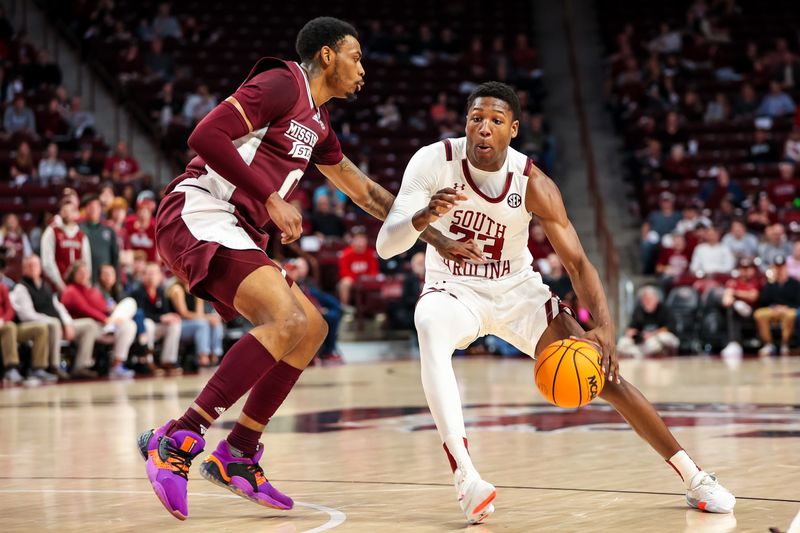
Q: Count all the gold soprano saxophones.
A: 0